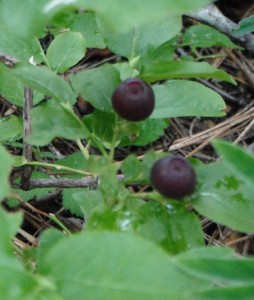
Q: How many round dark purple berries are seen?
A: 2